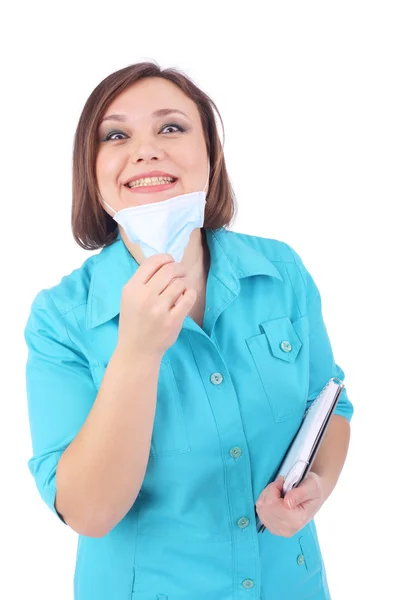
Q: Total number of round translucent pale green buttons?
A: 6